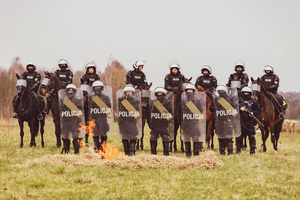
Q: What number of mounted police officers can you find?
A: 8